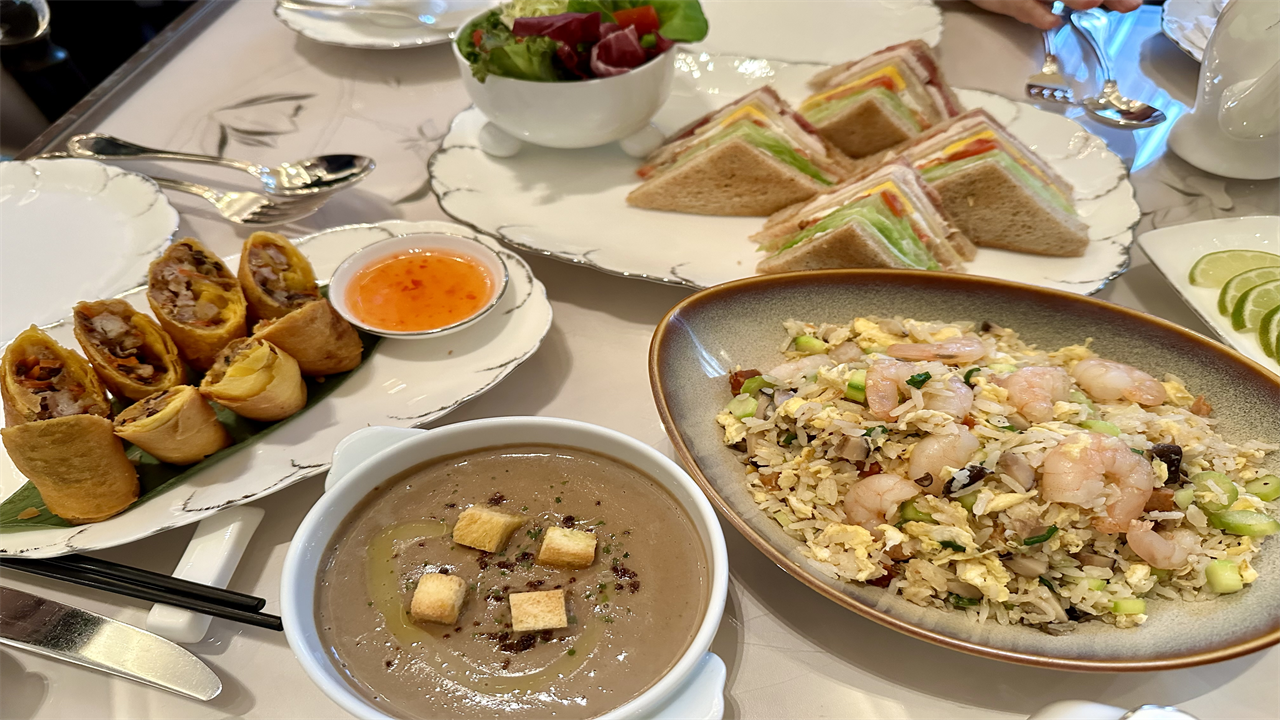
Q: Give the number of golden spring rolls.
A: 8